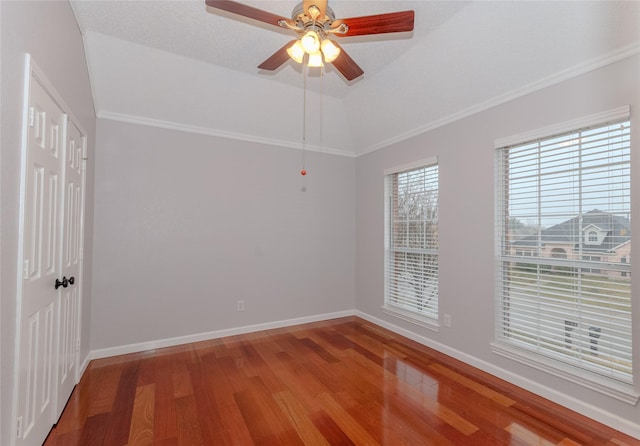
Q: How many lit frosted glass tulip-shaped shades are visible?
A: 4